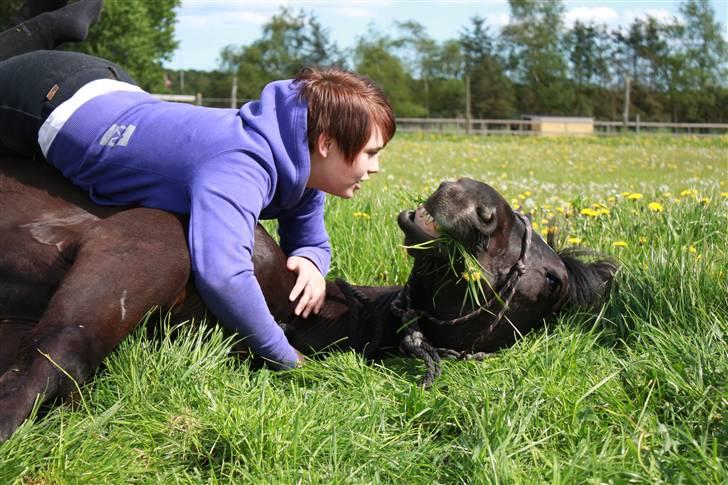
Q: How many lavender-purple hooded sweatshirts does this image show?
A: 1